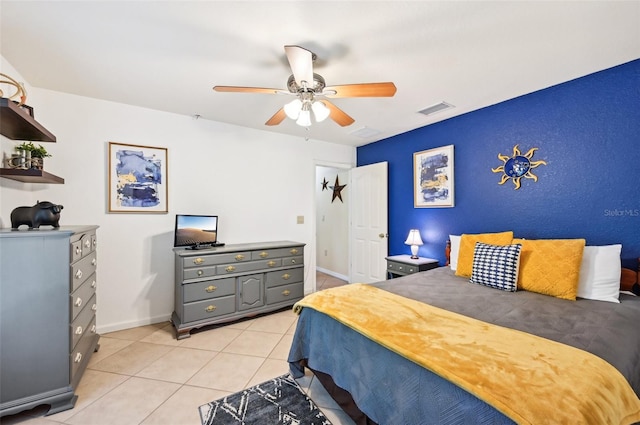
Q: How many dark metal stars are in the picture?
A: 2